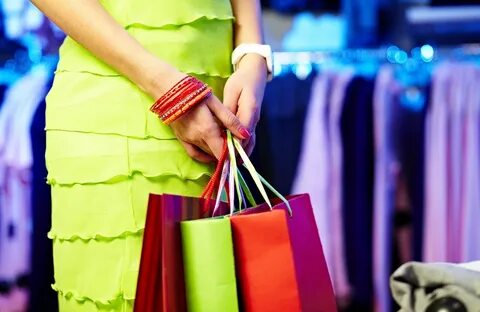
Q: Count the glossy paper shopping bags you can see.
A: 4